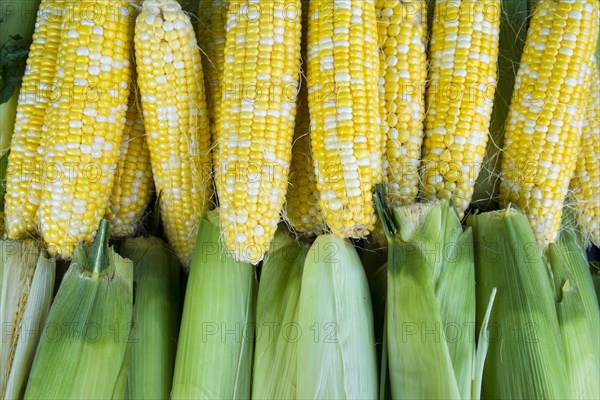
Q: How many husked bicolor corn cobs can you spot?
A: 12